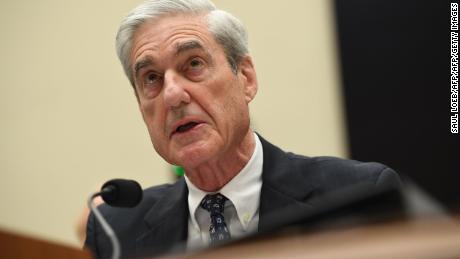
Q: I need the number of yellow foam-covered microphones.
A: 0